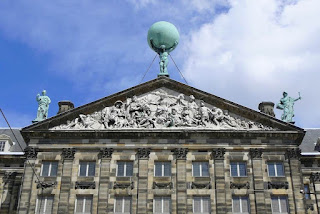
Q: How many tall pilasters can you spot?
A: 8